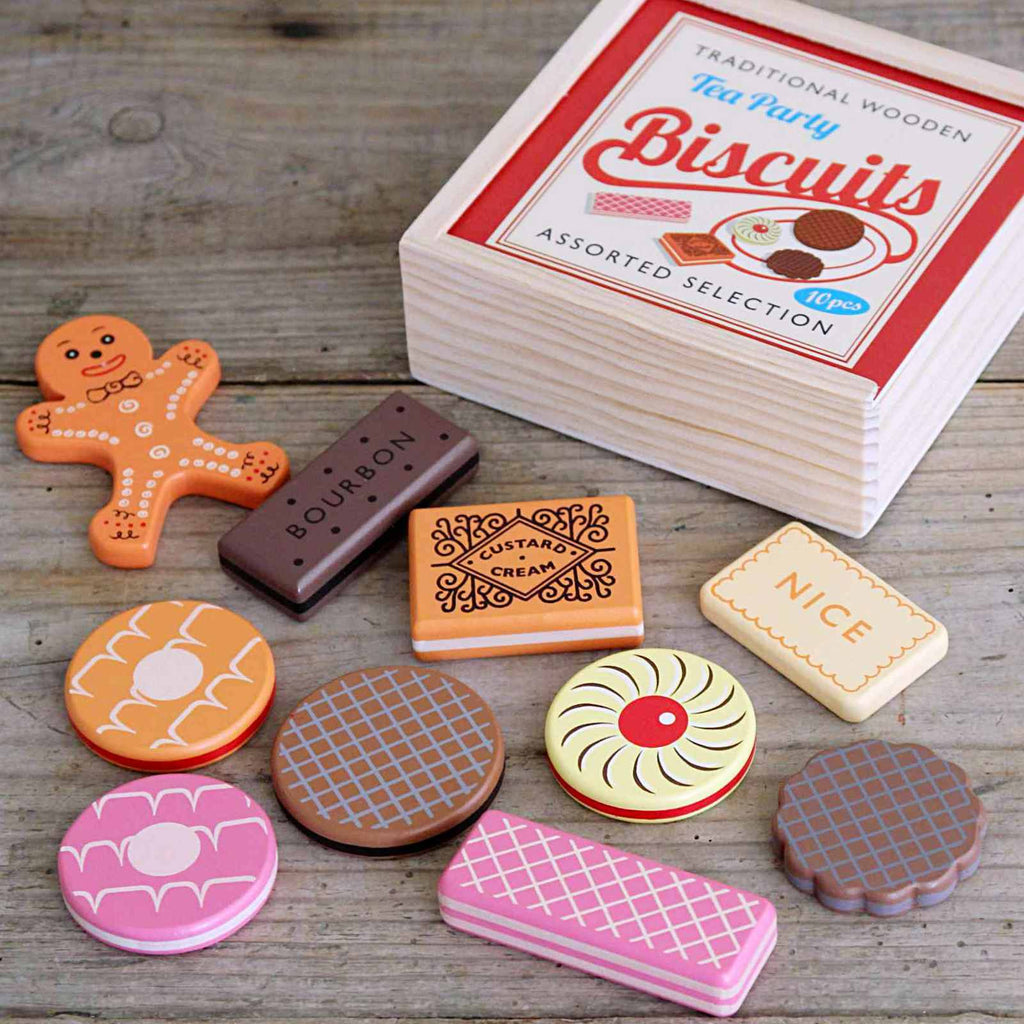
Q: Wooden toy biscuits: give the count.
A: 10